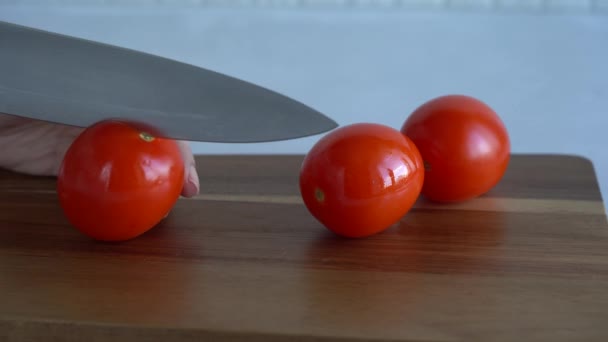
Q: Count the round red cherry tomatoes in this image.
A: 3